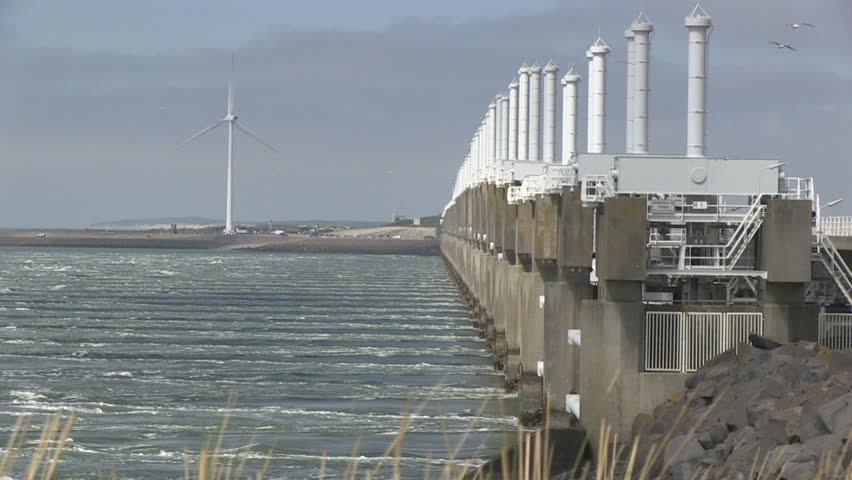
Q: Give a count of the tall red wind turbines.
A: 0